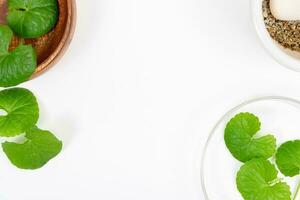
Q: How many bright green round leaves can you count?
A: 7